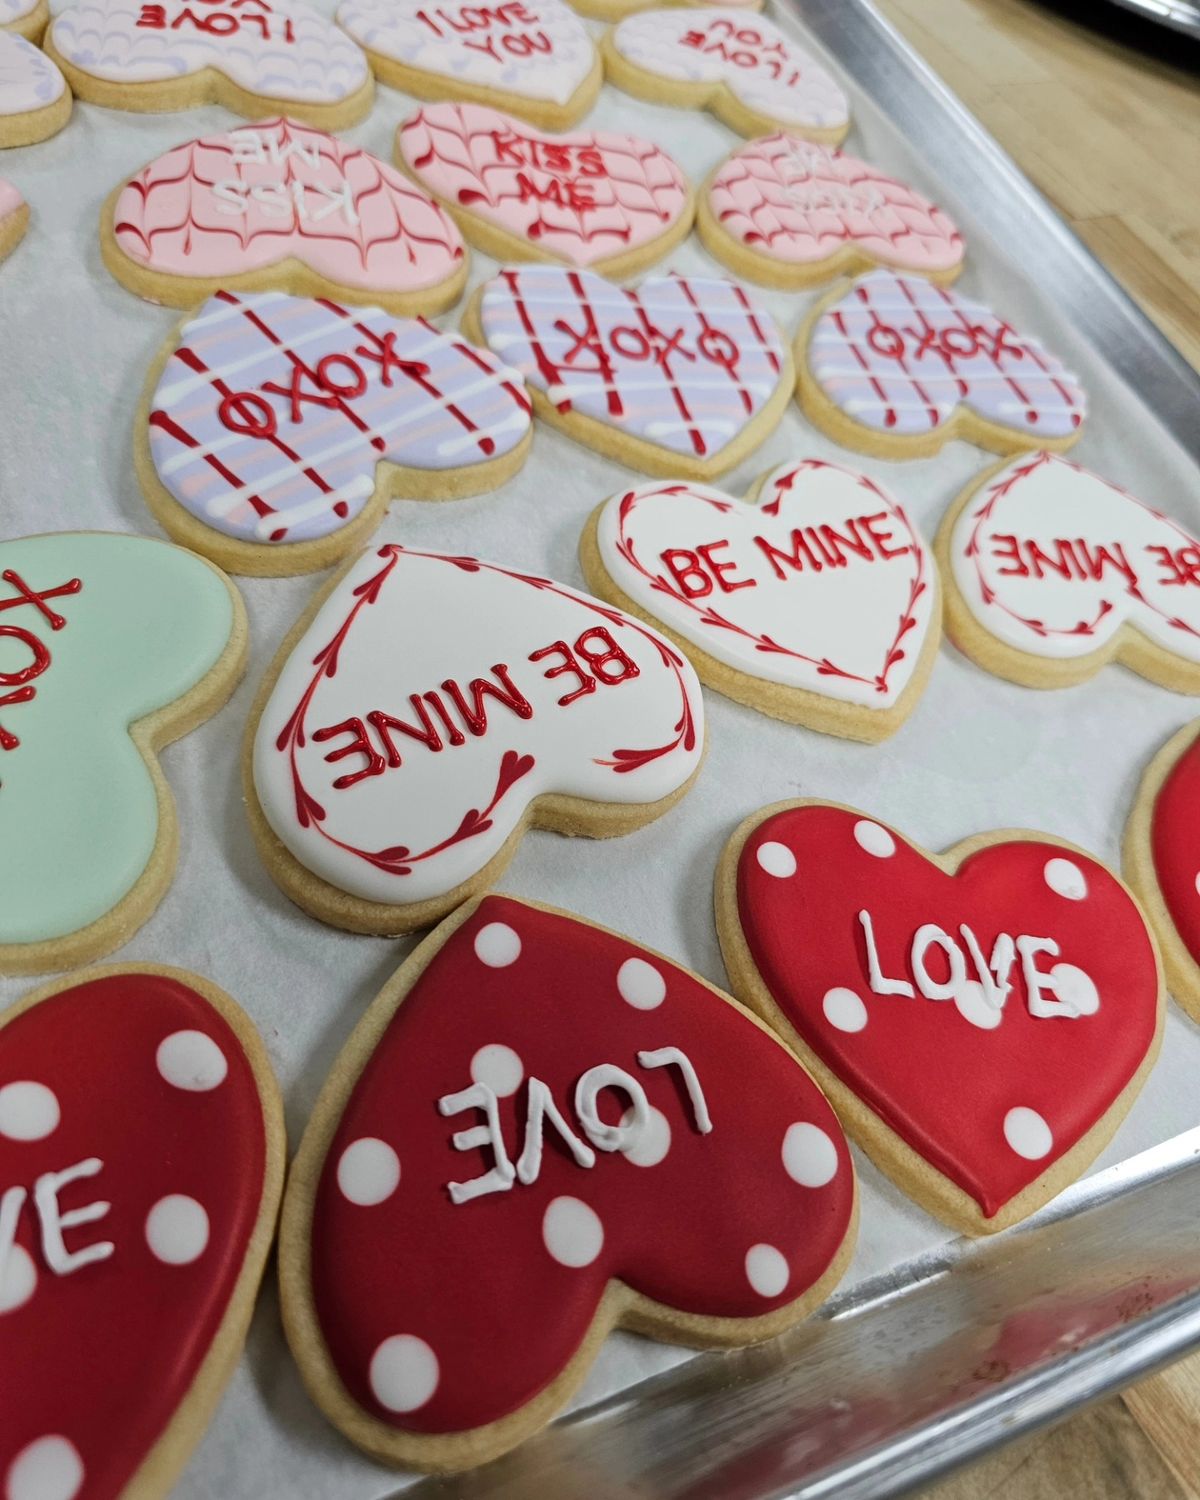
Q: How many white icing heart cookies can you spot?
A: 3